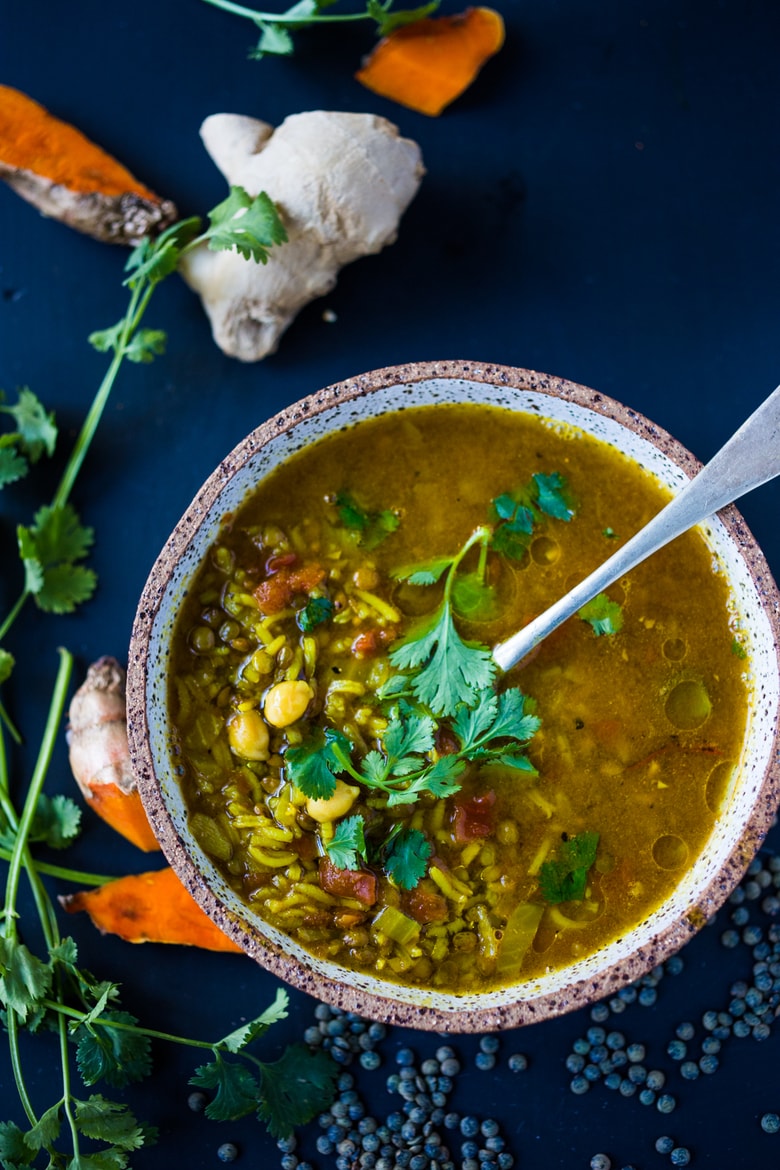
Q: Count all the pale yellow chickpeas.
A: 3